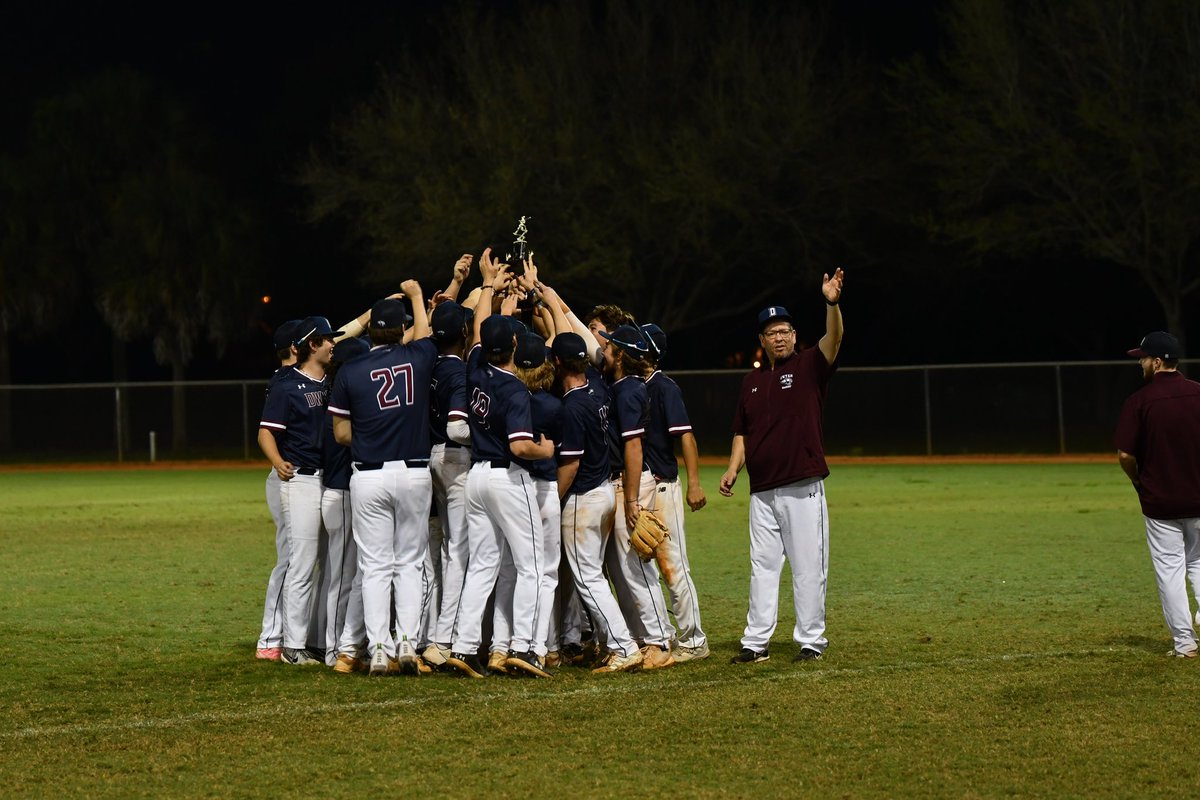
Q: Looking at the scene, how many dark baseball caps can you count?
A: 12